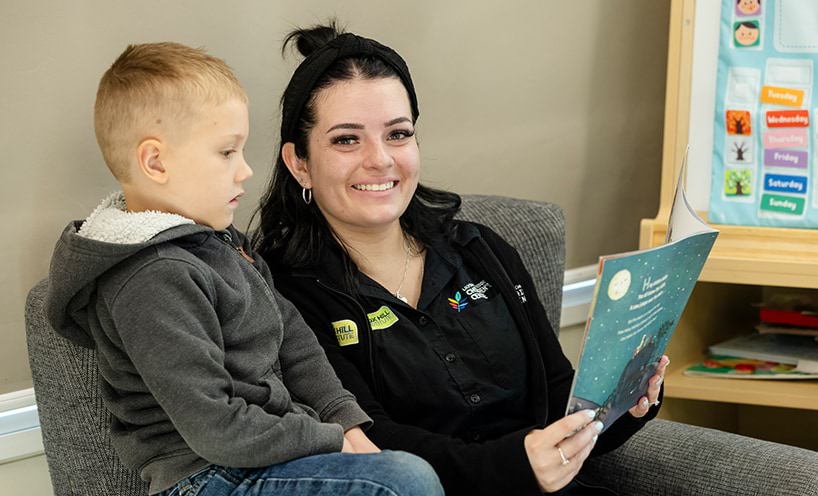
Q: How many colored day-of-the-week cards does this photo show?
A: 6